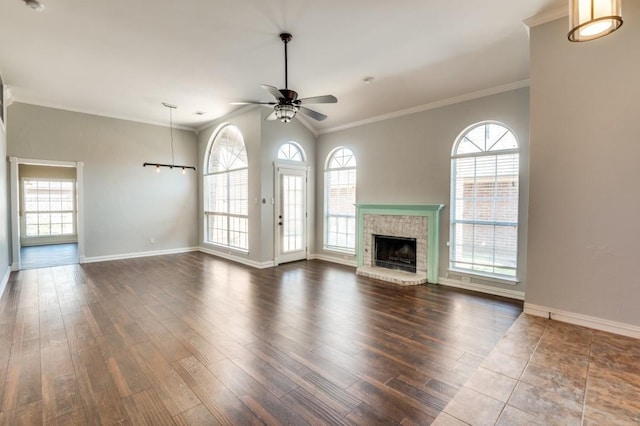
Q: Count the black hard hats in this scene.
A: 0